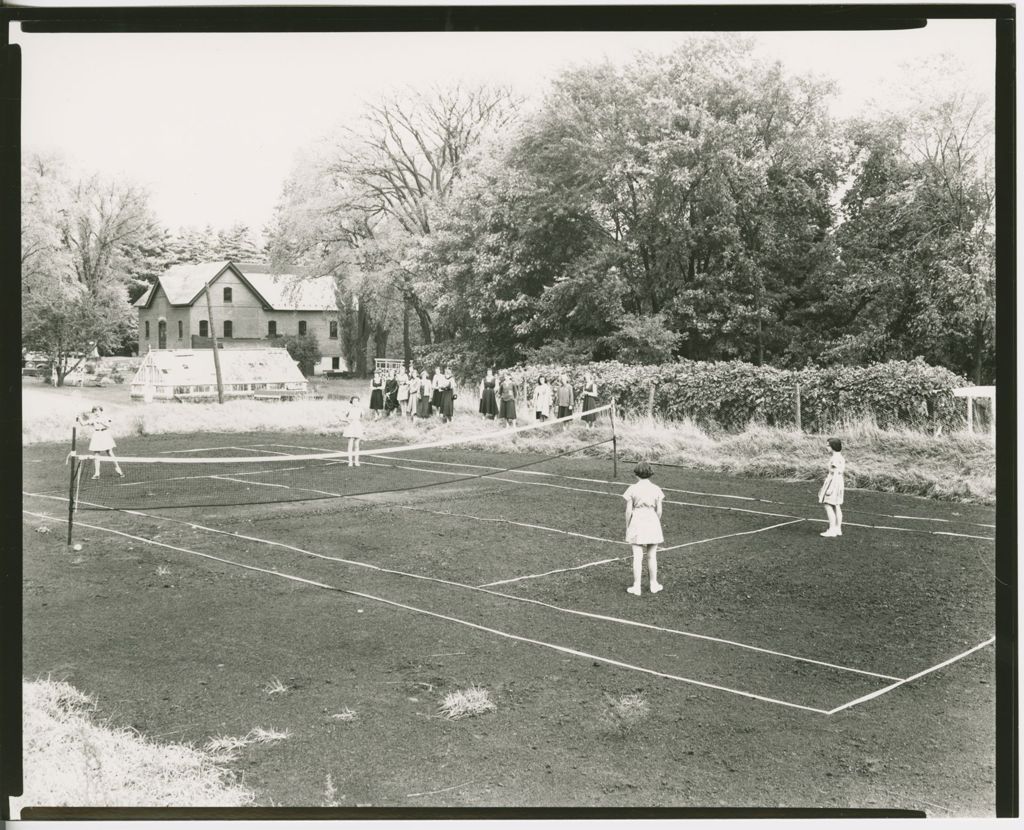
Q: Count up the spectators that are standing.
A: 12